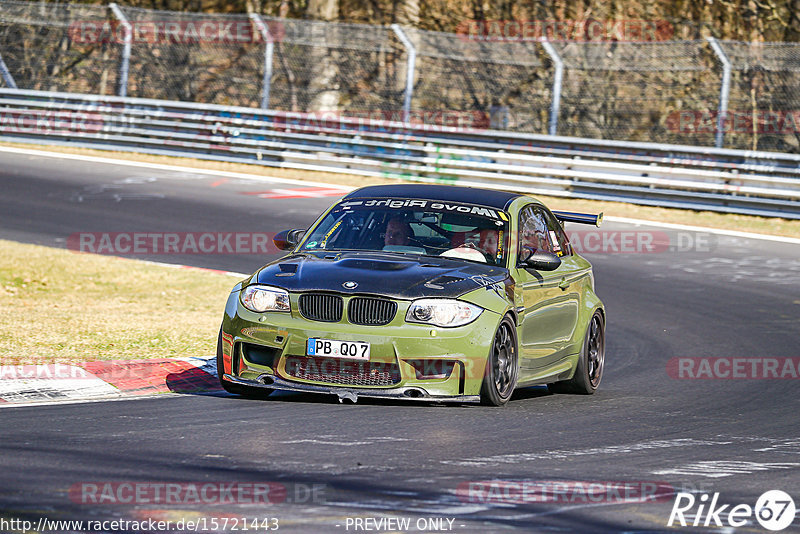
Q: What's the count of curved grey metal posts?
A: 5